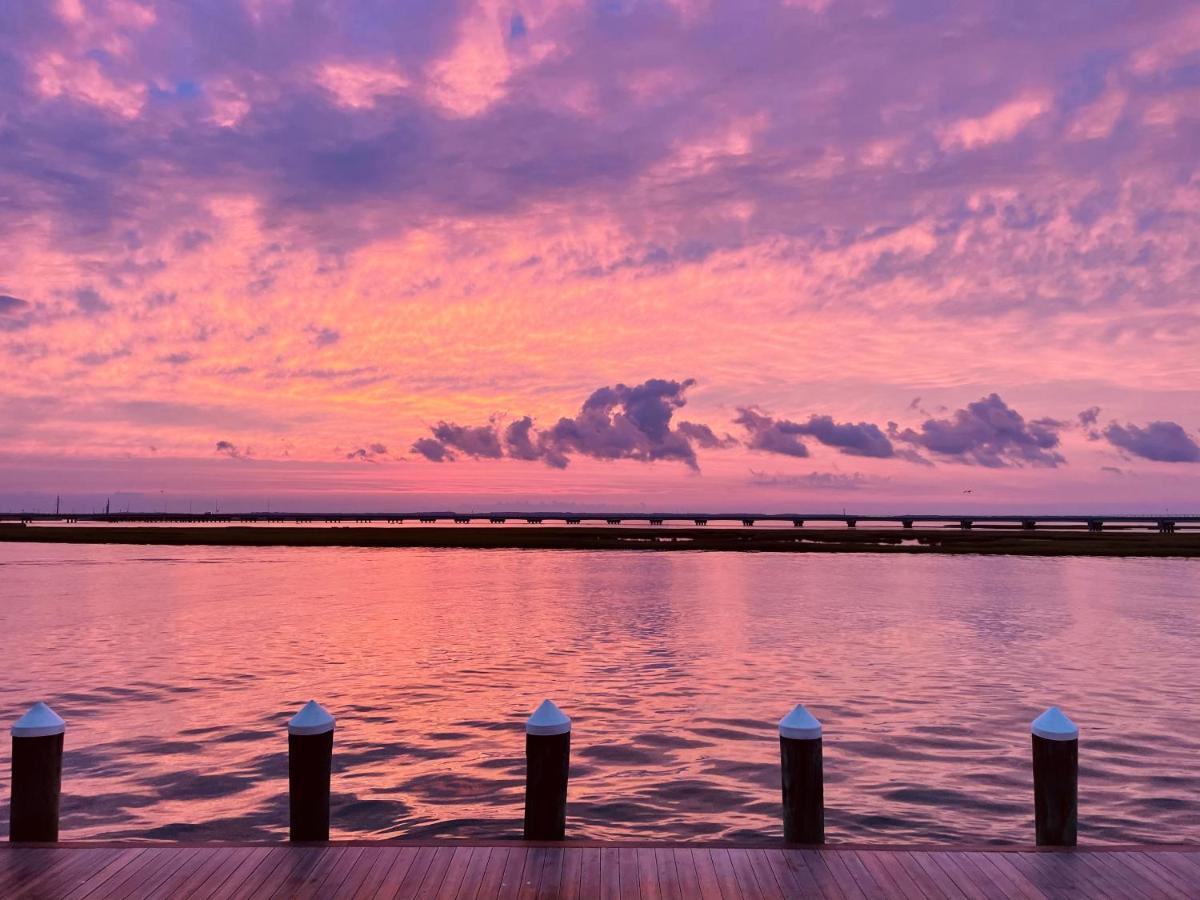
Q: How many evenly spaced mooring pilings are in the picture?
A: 5